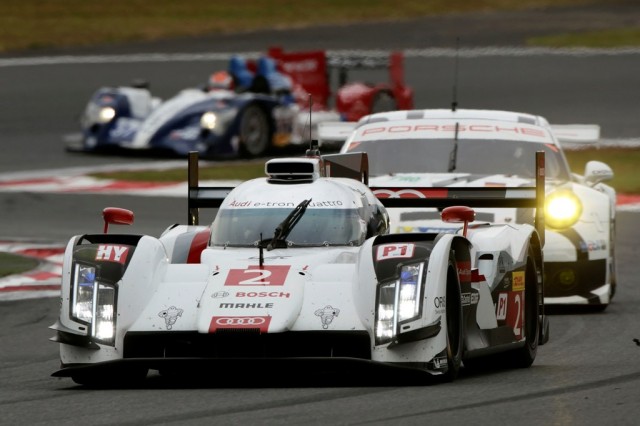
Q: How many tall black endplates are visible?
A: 2